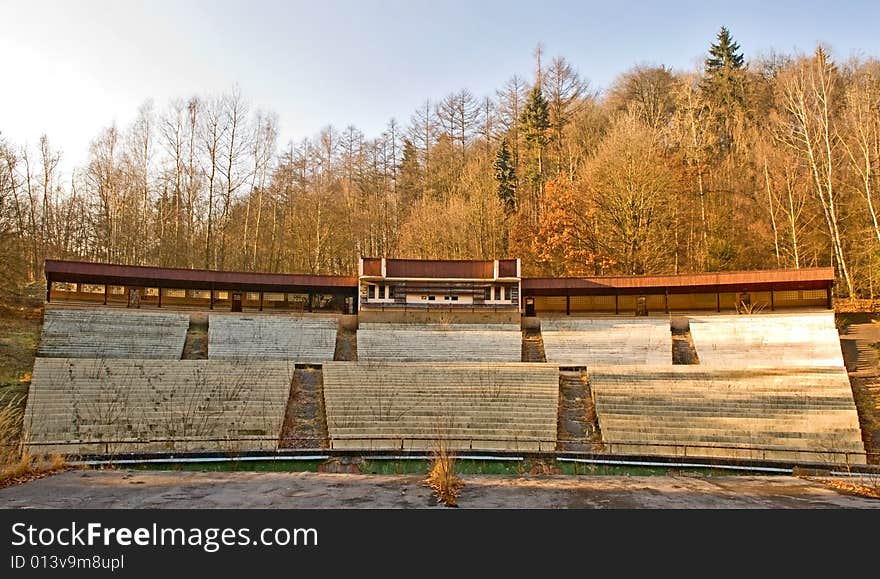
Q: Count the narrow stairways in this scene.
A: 6